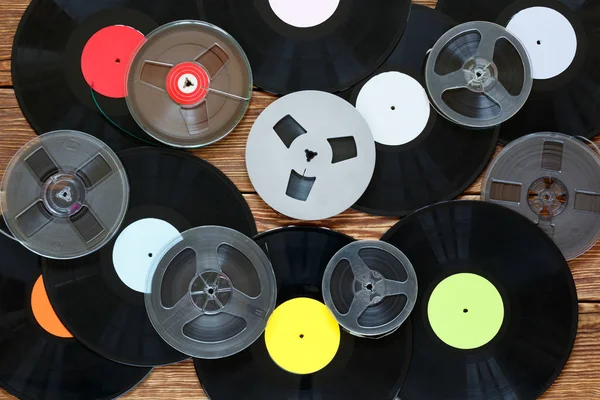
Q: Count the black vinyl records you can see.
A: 8